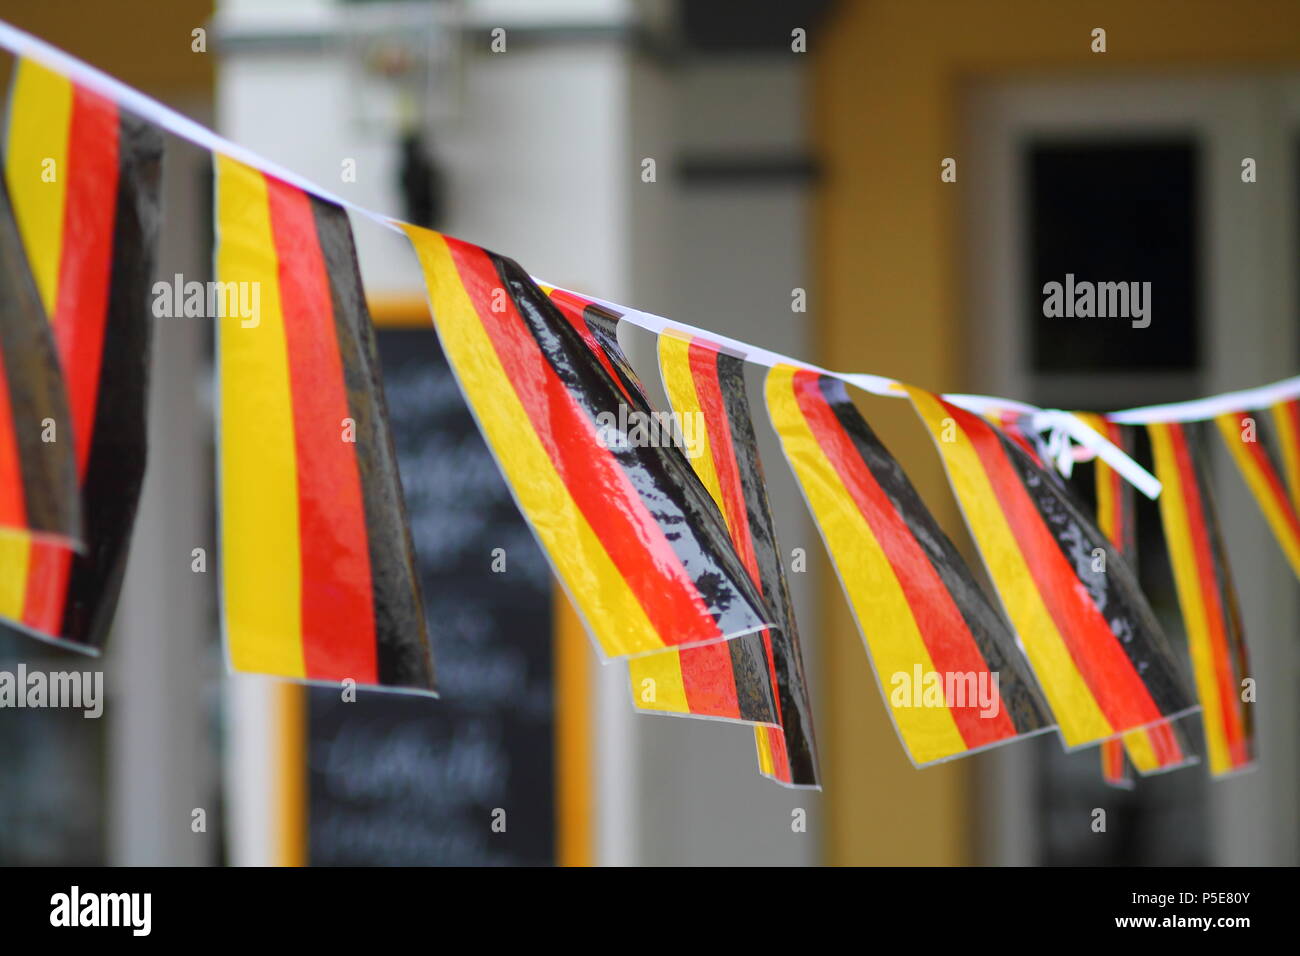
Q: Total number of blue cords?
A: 0